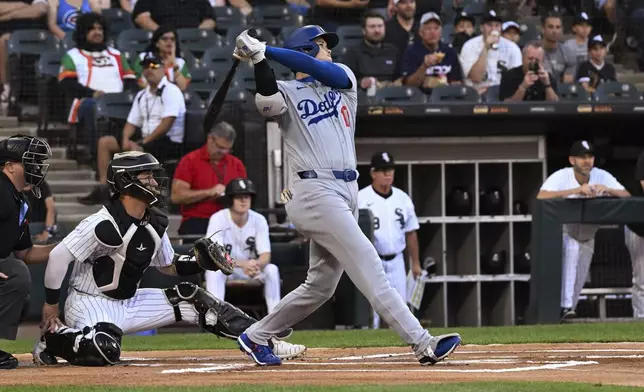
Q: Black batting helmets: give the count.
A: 5